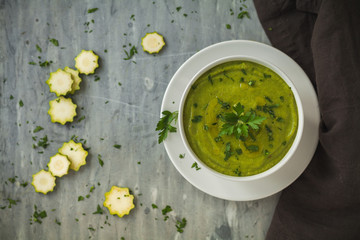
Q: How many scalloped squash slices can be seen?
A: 9